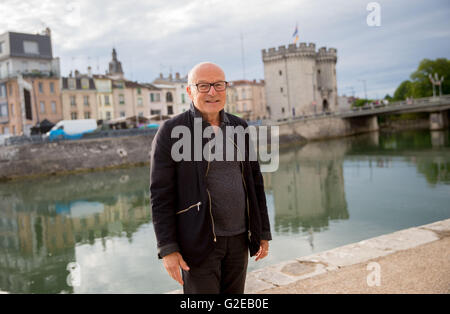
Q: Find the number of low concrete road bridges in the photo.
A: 1